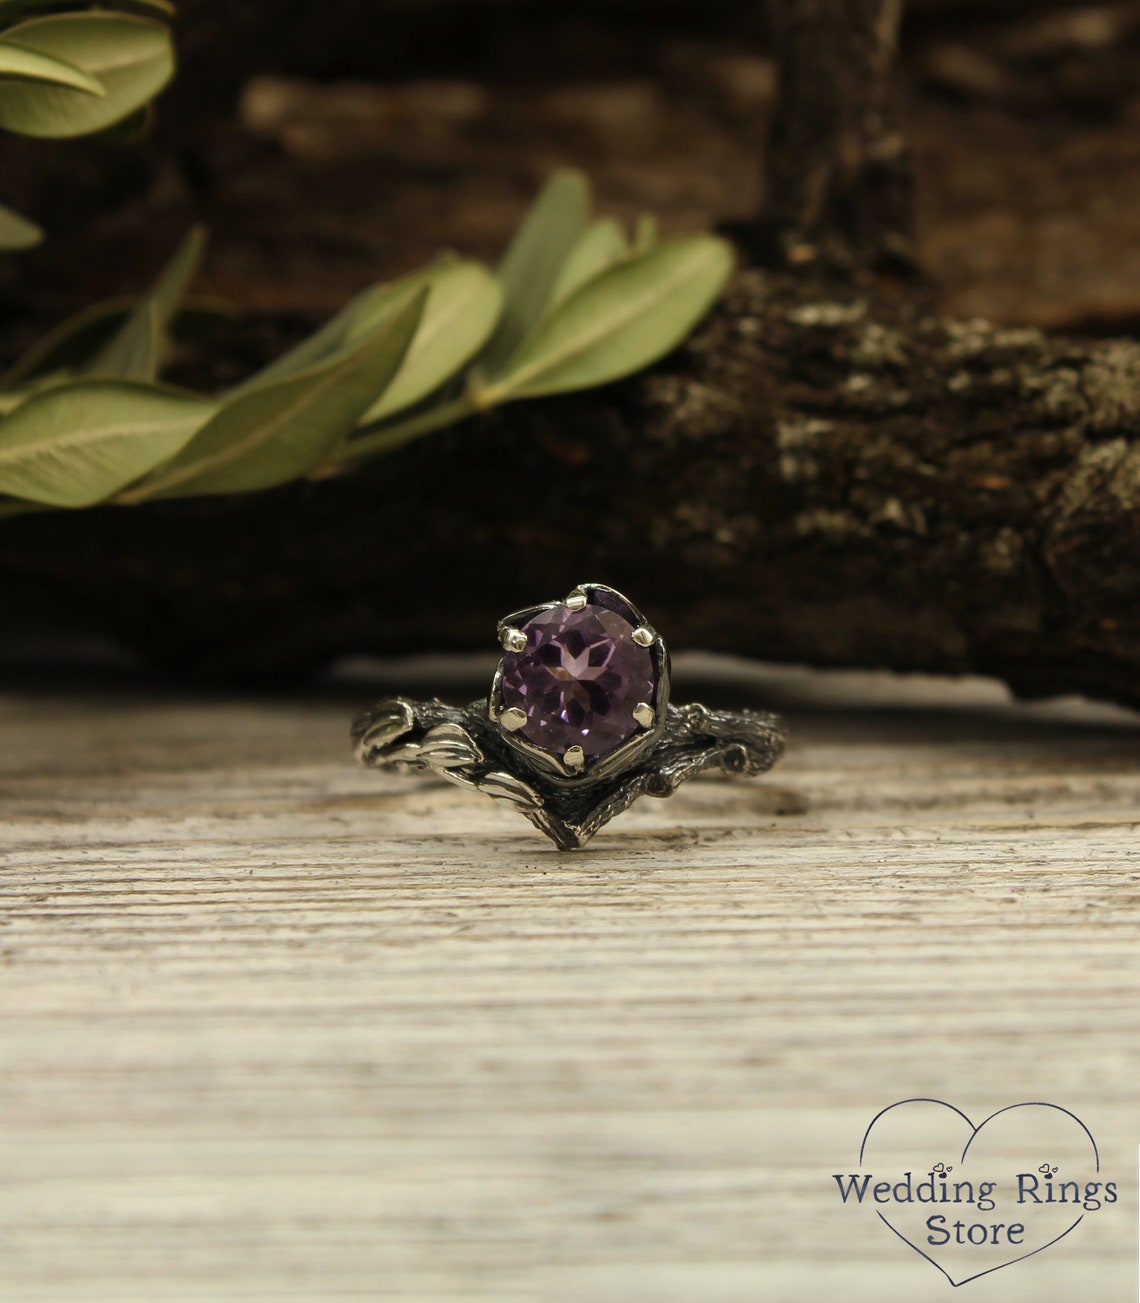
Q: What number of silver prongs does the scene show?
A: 6